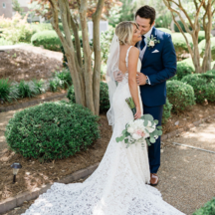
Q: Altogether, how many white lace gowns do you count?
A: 1